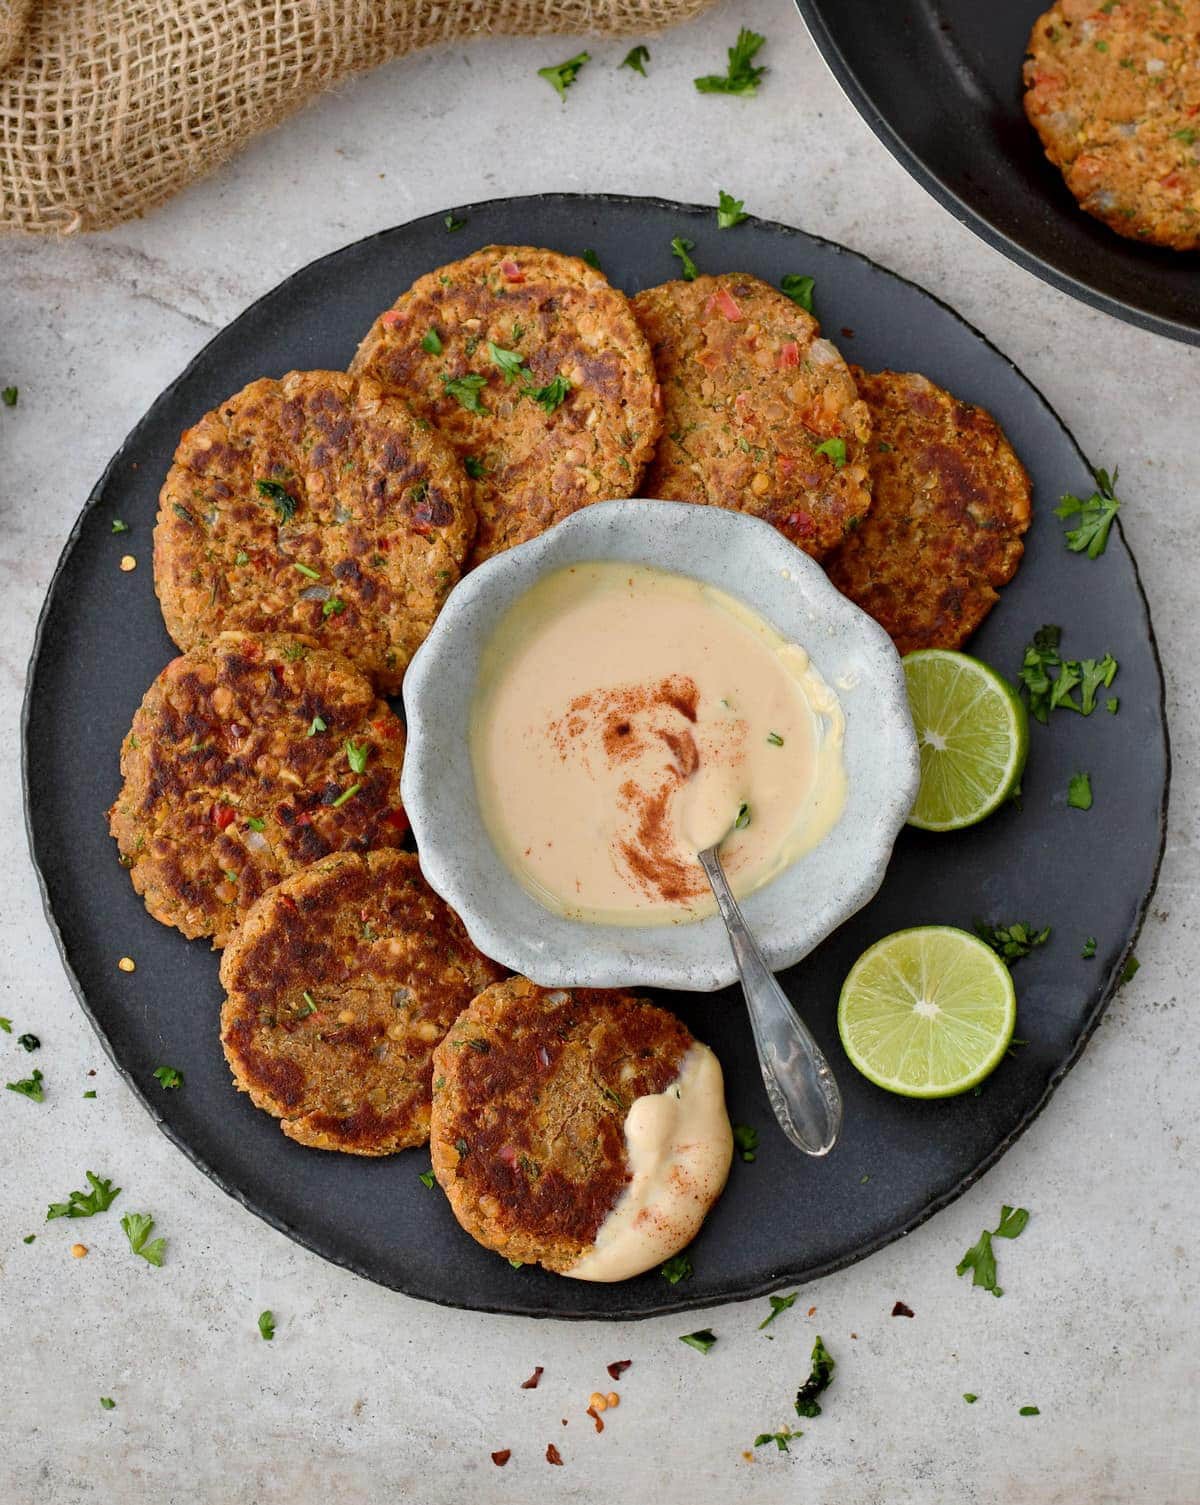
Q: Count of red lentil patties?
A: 8